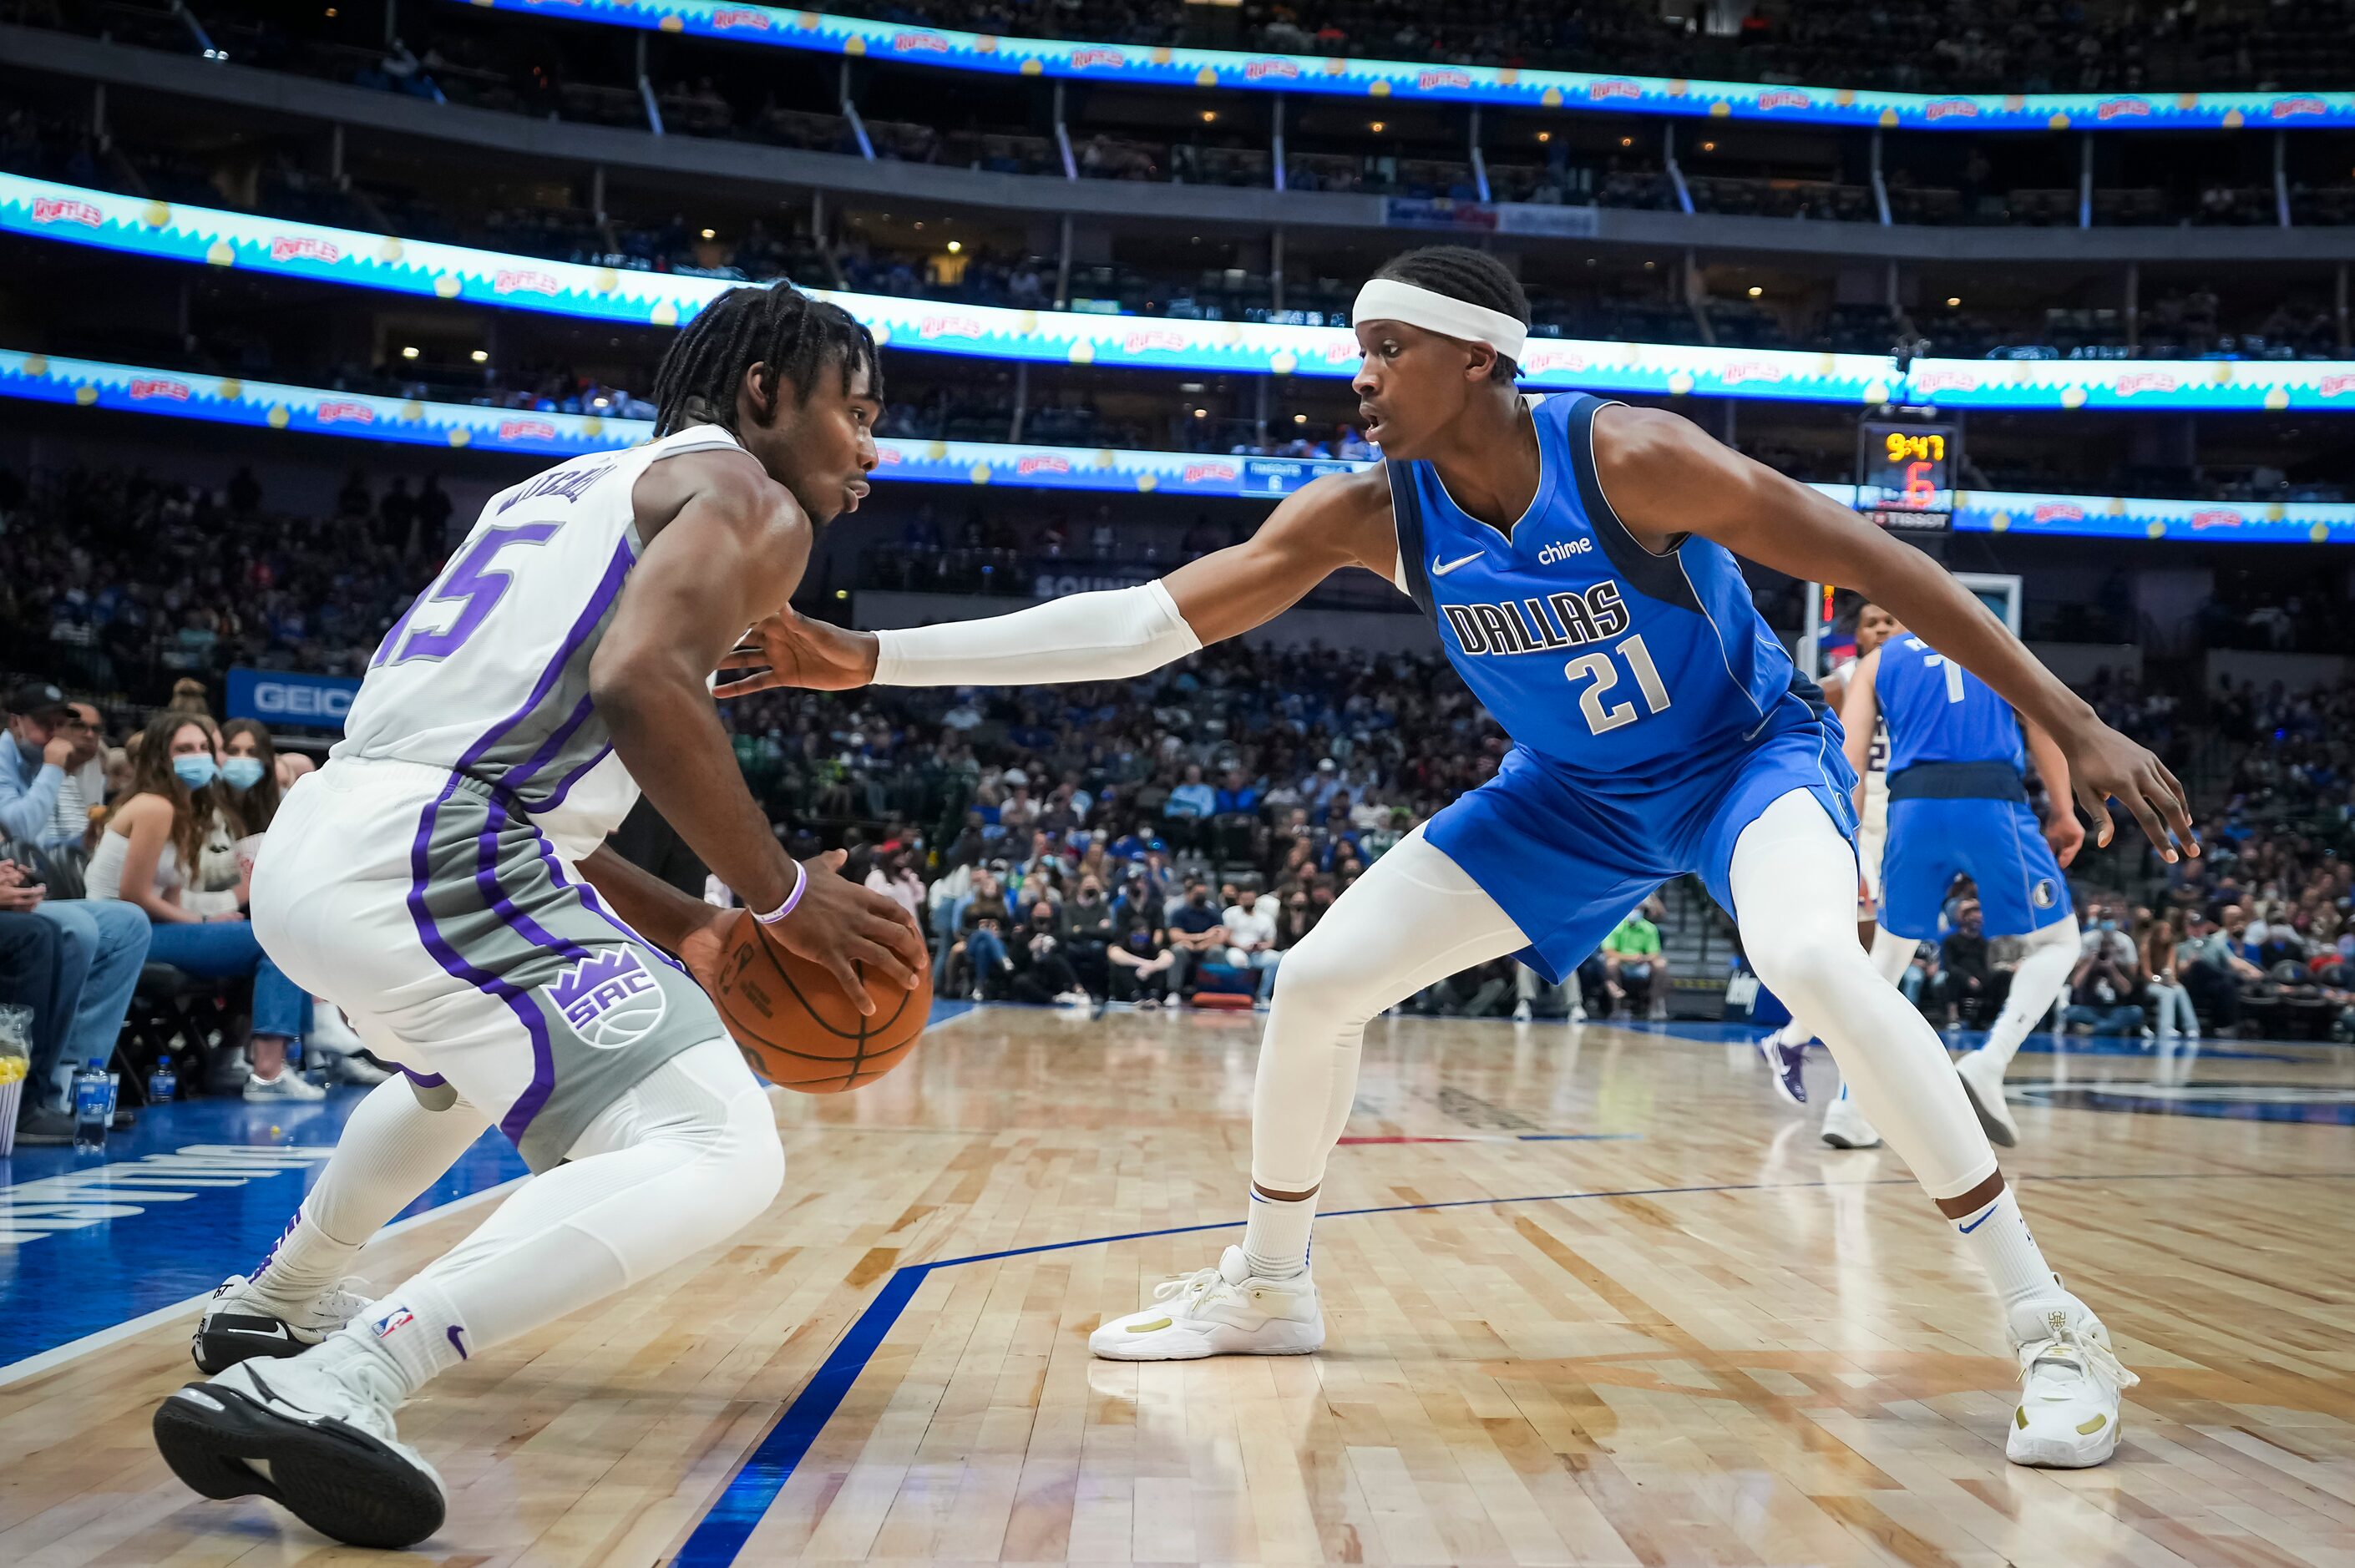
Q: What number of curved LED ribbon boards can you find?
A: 3